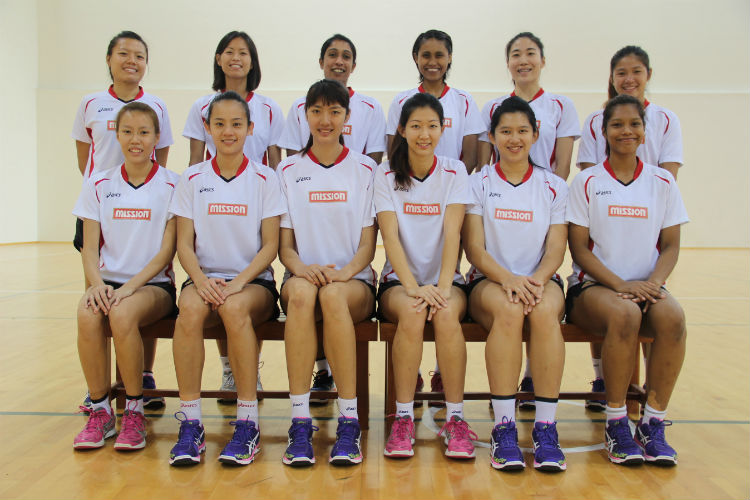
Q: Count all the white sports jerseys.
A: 12